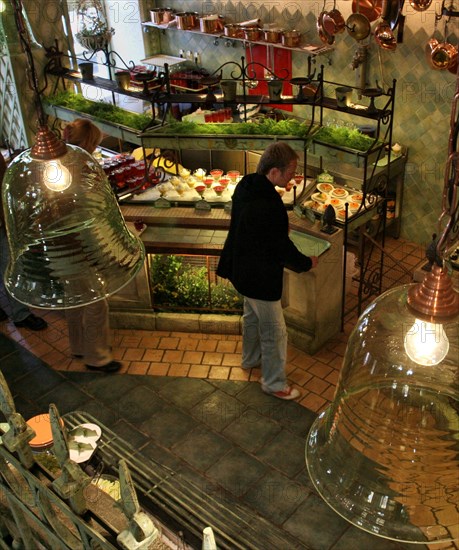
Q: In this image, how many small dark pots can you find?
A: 5